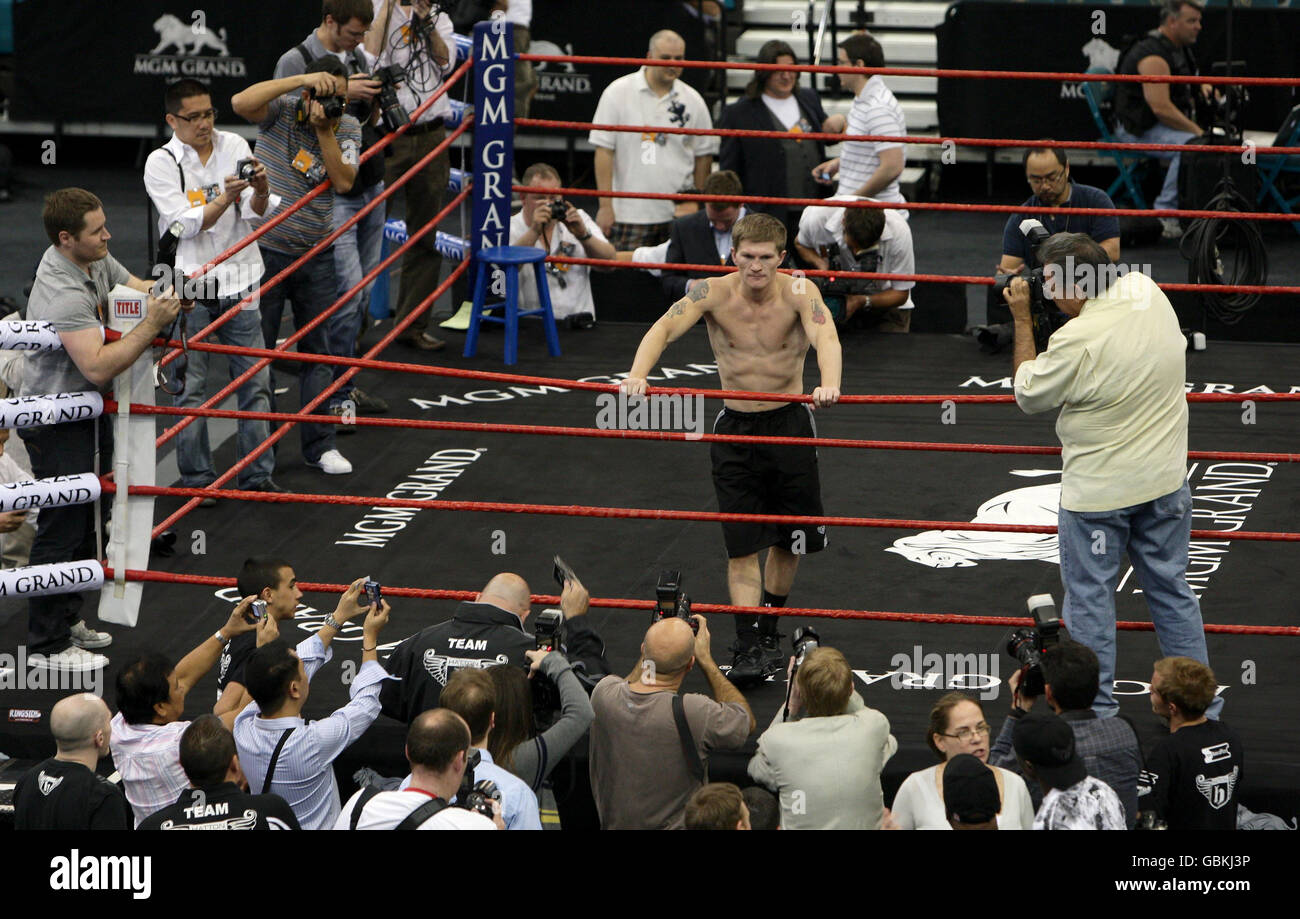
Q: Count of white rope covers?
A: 4